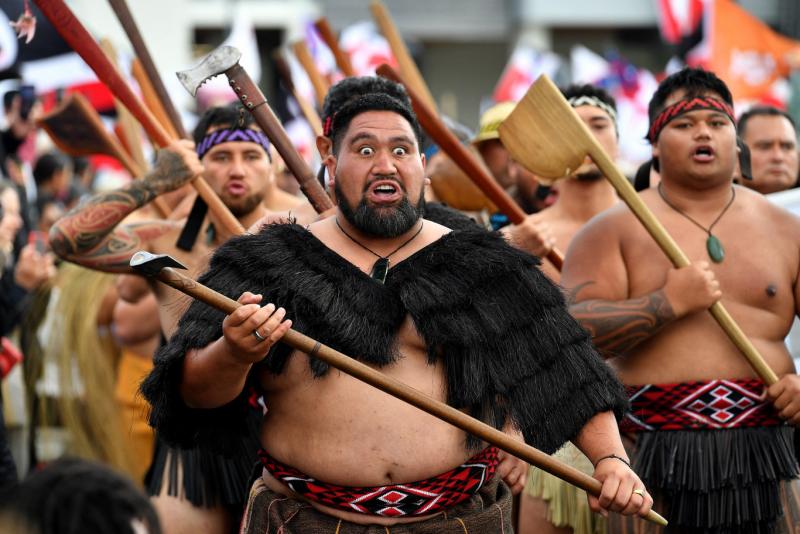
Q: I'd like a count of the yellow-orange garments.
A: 1